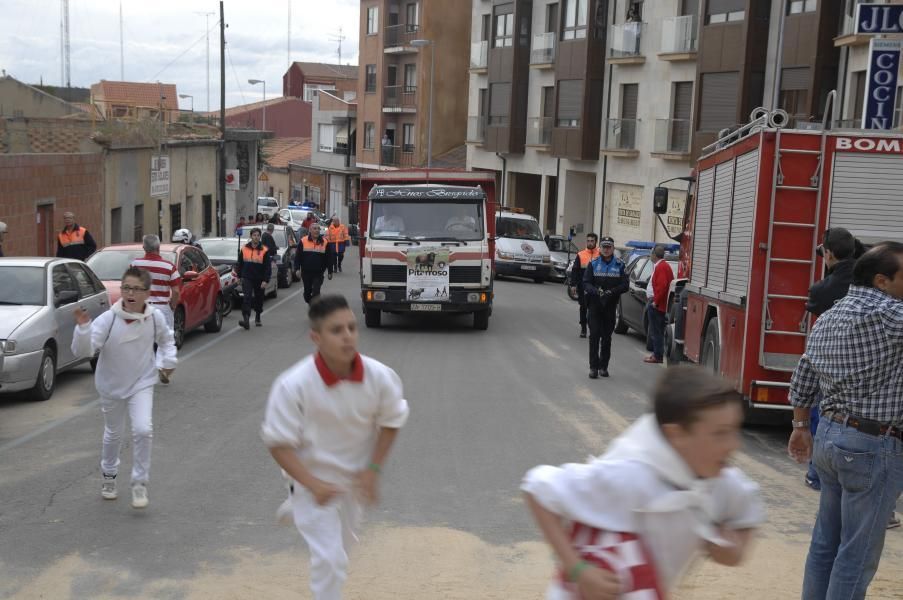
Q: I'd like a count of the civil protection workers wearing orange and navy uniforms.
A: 5